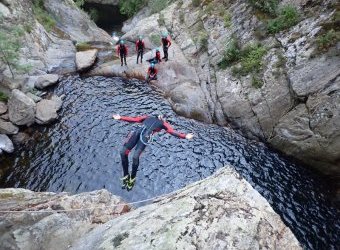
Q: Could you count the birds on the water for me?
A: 0